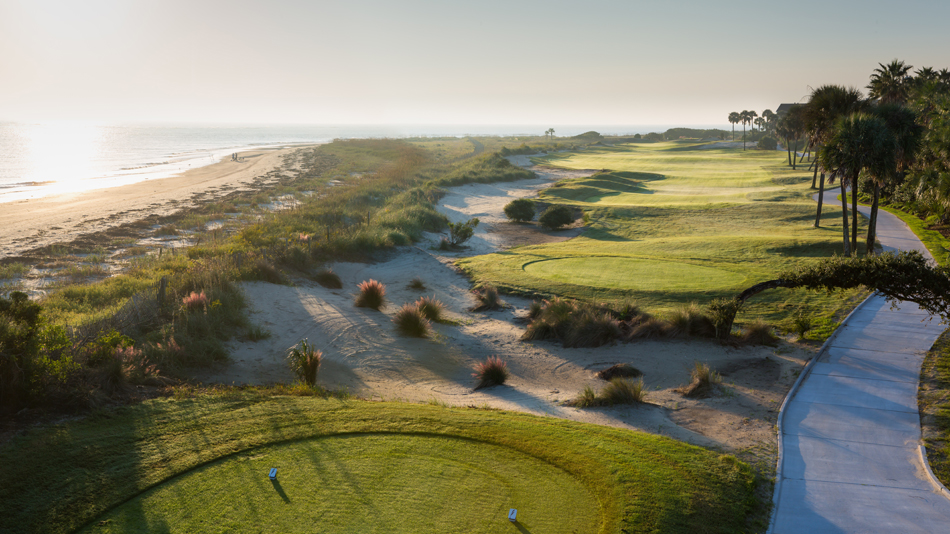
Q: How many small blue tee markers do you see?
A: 2